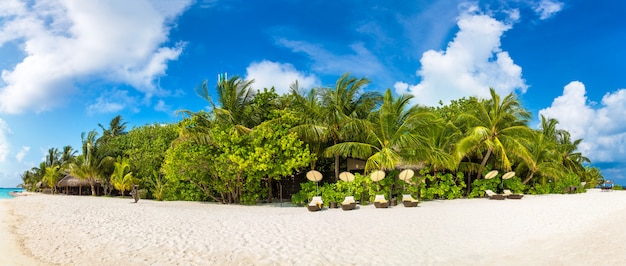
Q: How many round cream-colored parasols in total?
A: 6